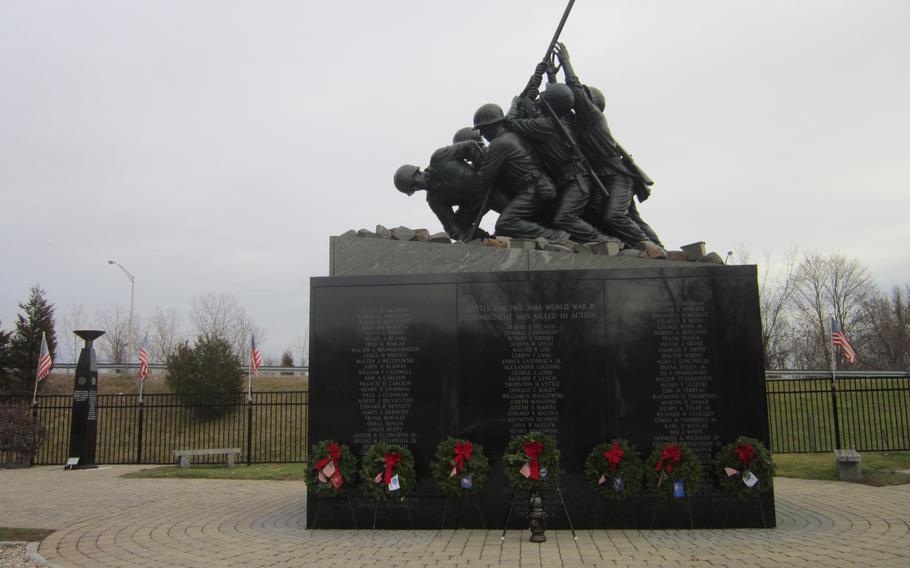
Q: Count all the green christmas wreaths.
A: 7